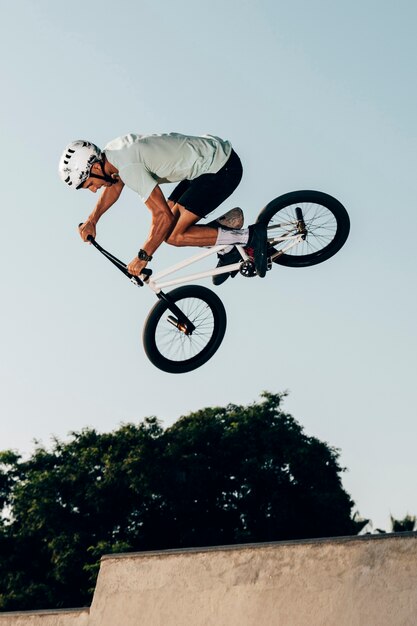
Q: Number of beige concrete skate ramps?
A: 1